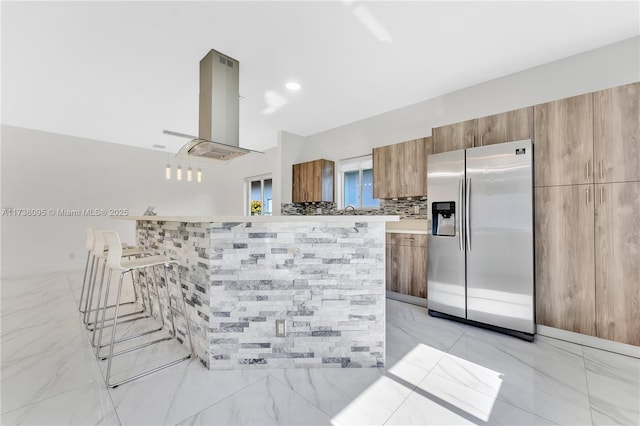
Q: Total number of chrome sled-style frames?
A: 3